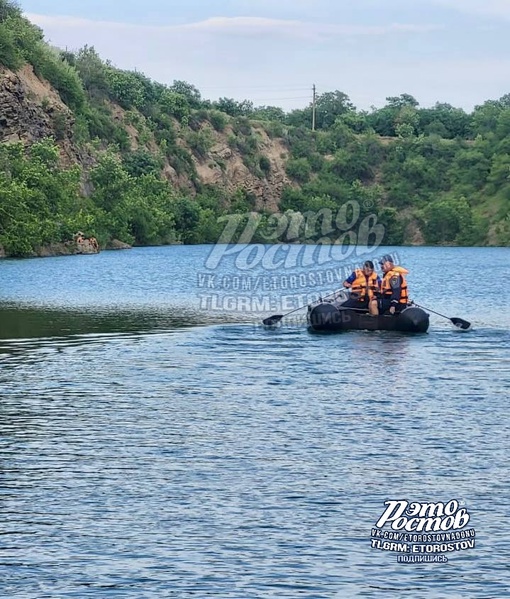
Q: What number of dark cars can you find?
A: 0